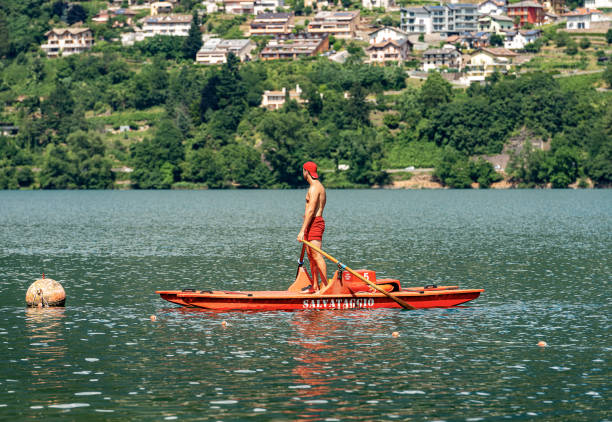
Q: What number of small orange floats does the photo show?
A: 4